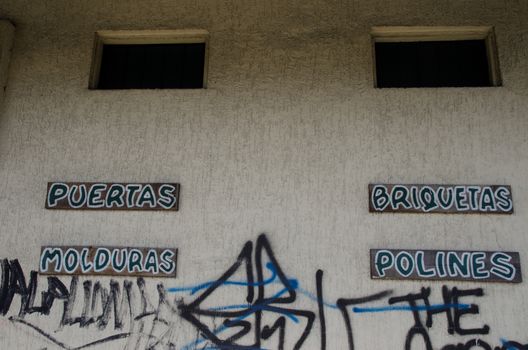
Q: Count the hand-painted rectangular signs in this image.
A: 4